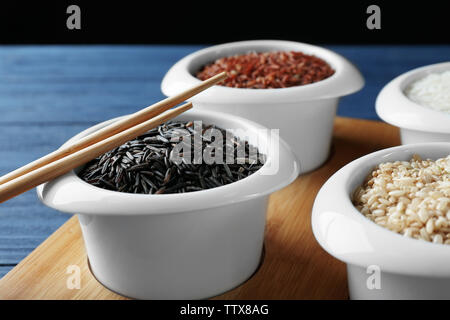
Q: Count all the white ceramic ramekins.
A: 4